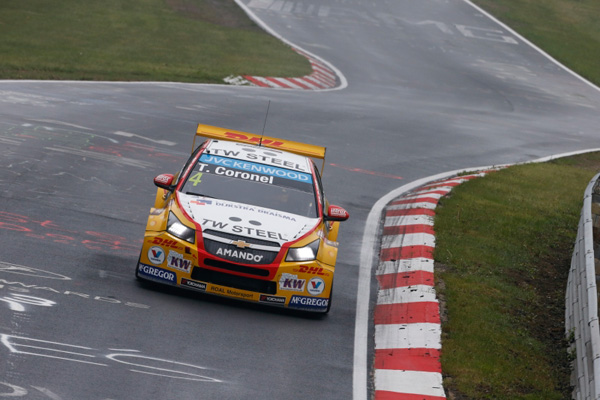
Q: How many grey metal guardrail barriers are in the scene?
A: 1